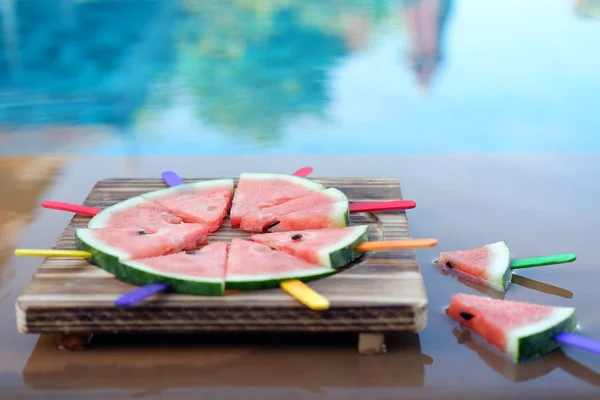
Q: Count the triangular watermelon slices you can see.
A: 10